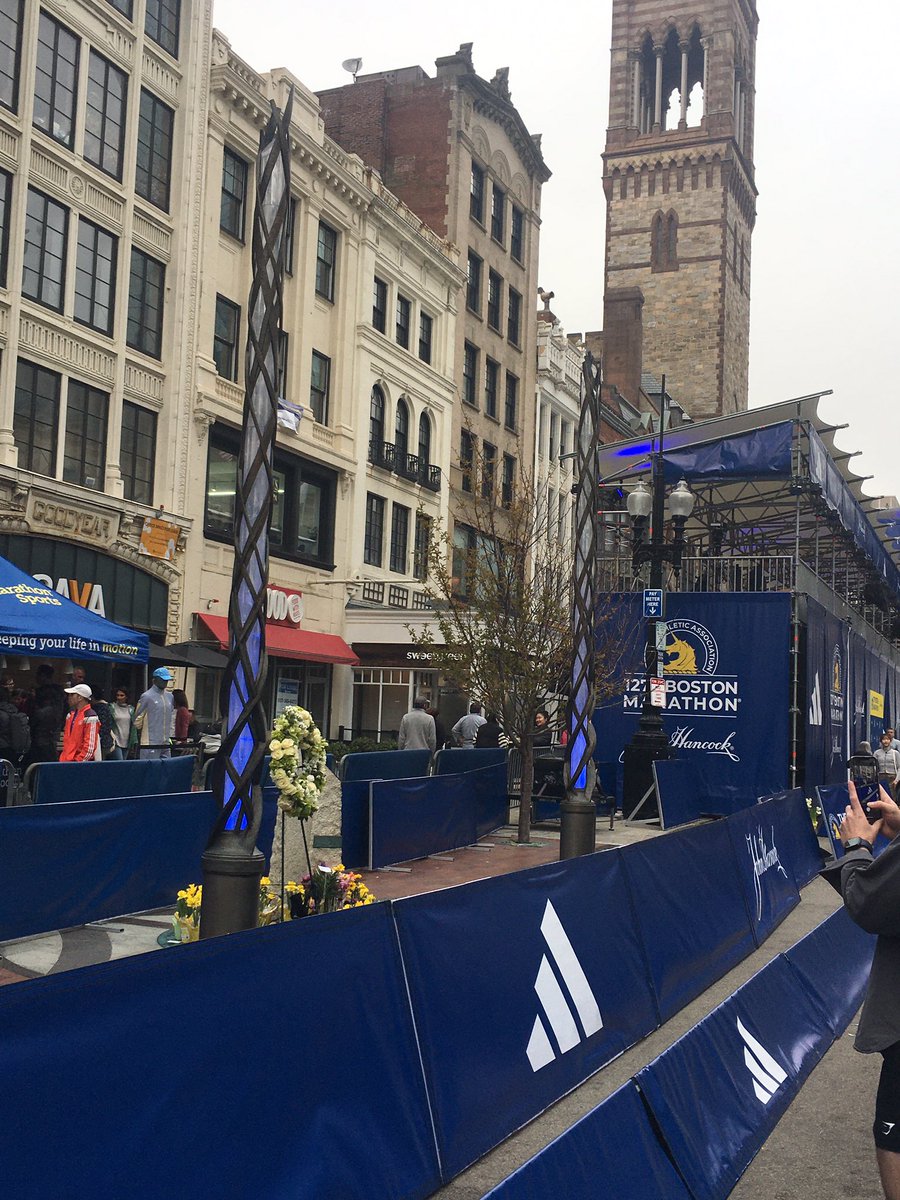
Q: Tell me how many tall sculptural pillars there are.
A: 2